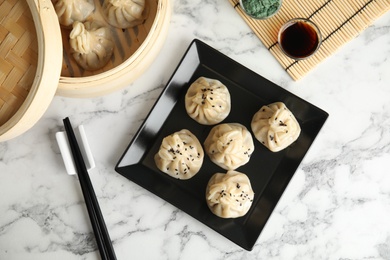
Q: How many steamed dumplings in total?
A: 8